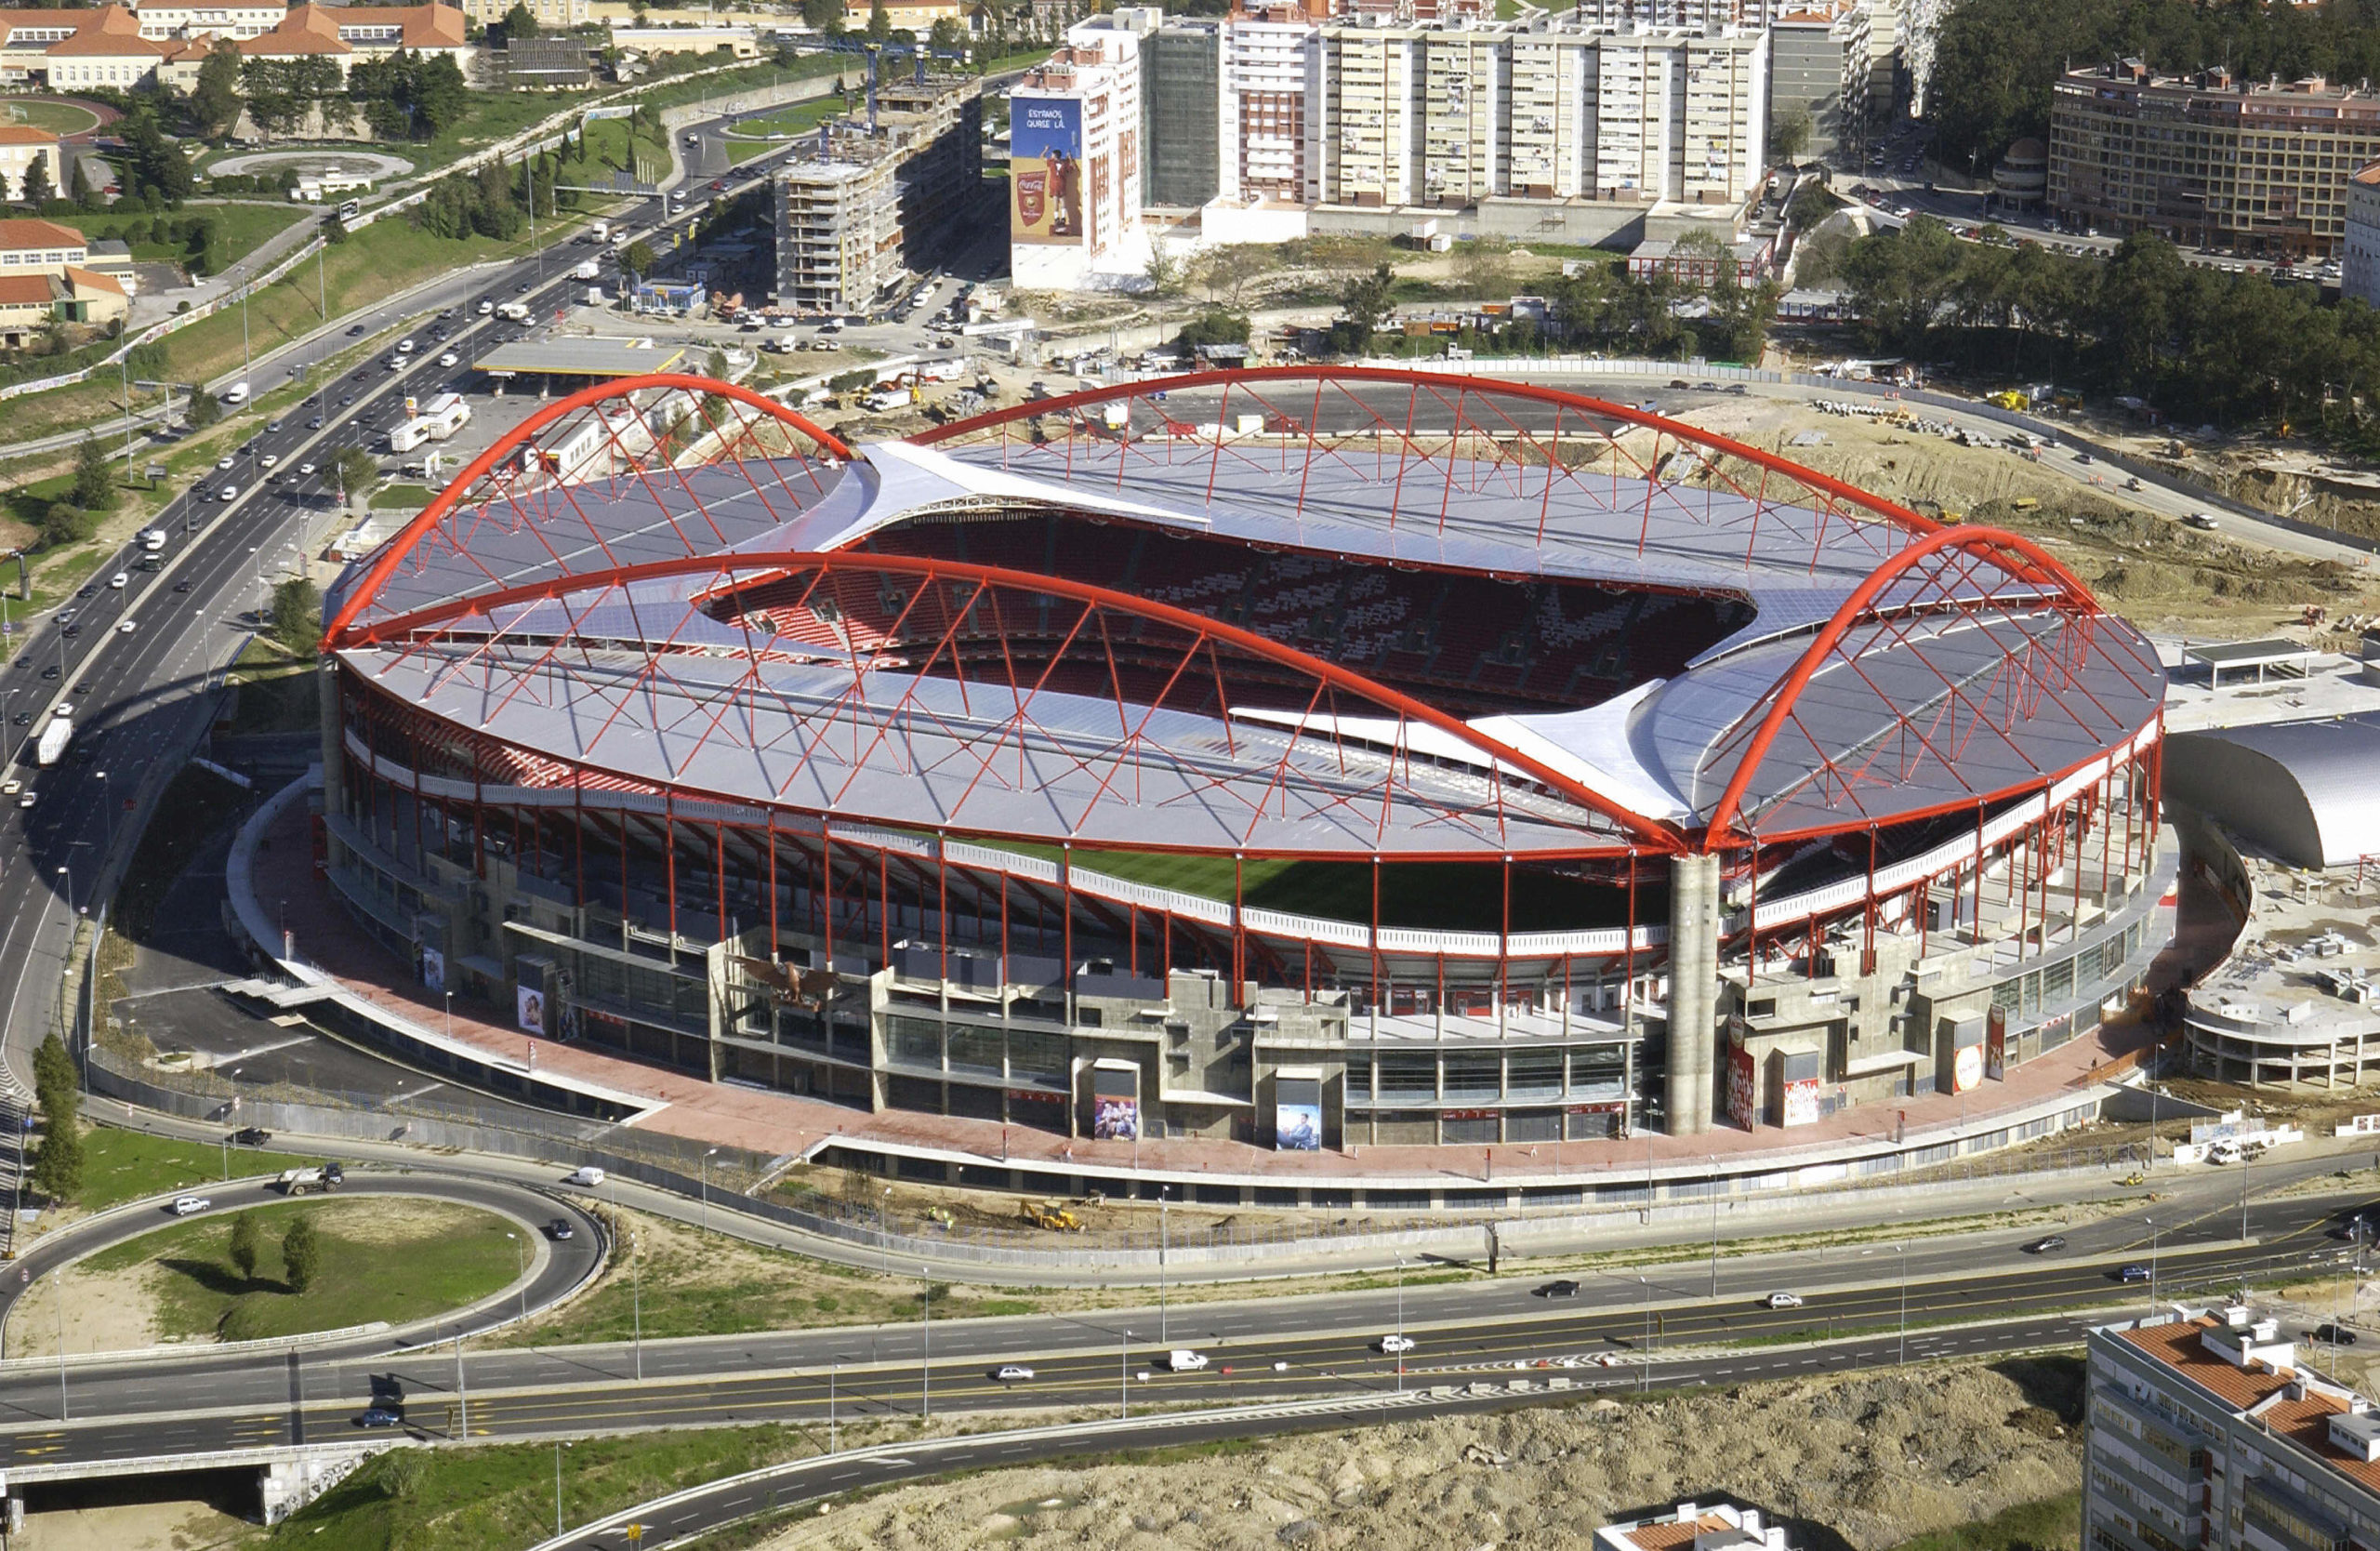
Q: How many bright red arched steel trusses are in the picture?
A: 4